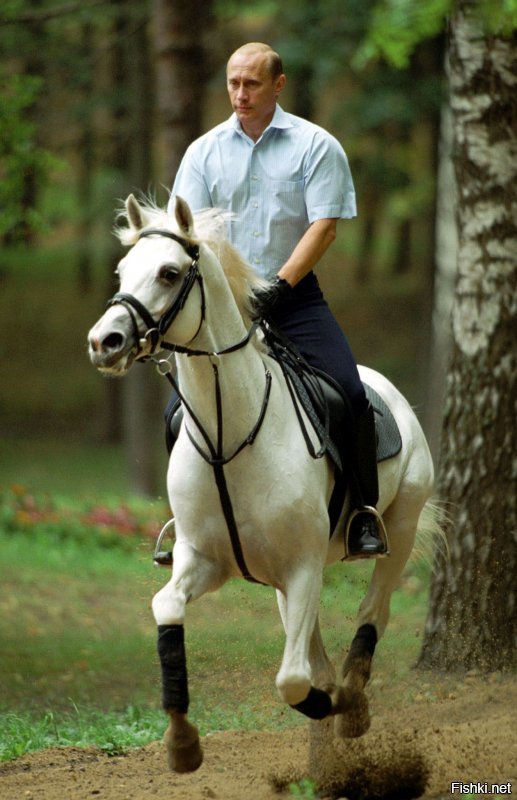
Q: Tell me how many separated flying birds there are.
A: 0